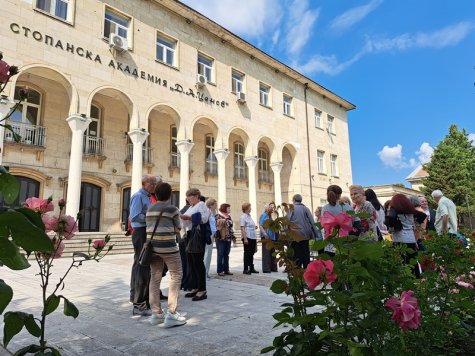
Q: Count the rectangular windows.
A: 11